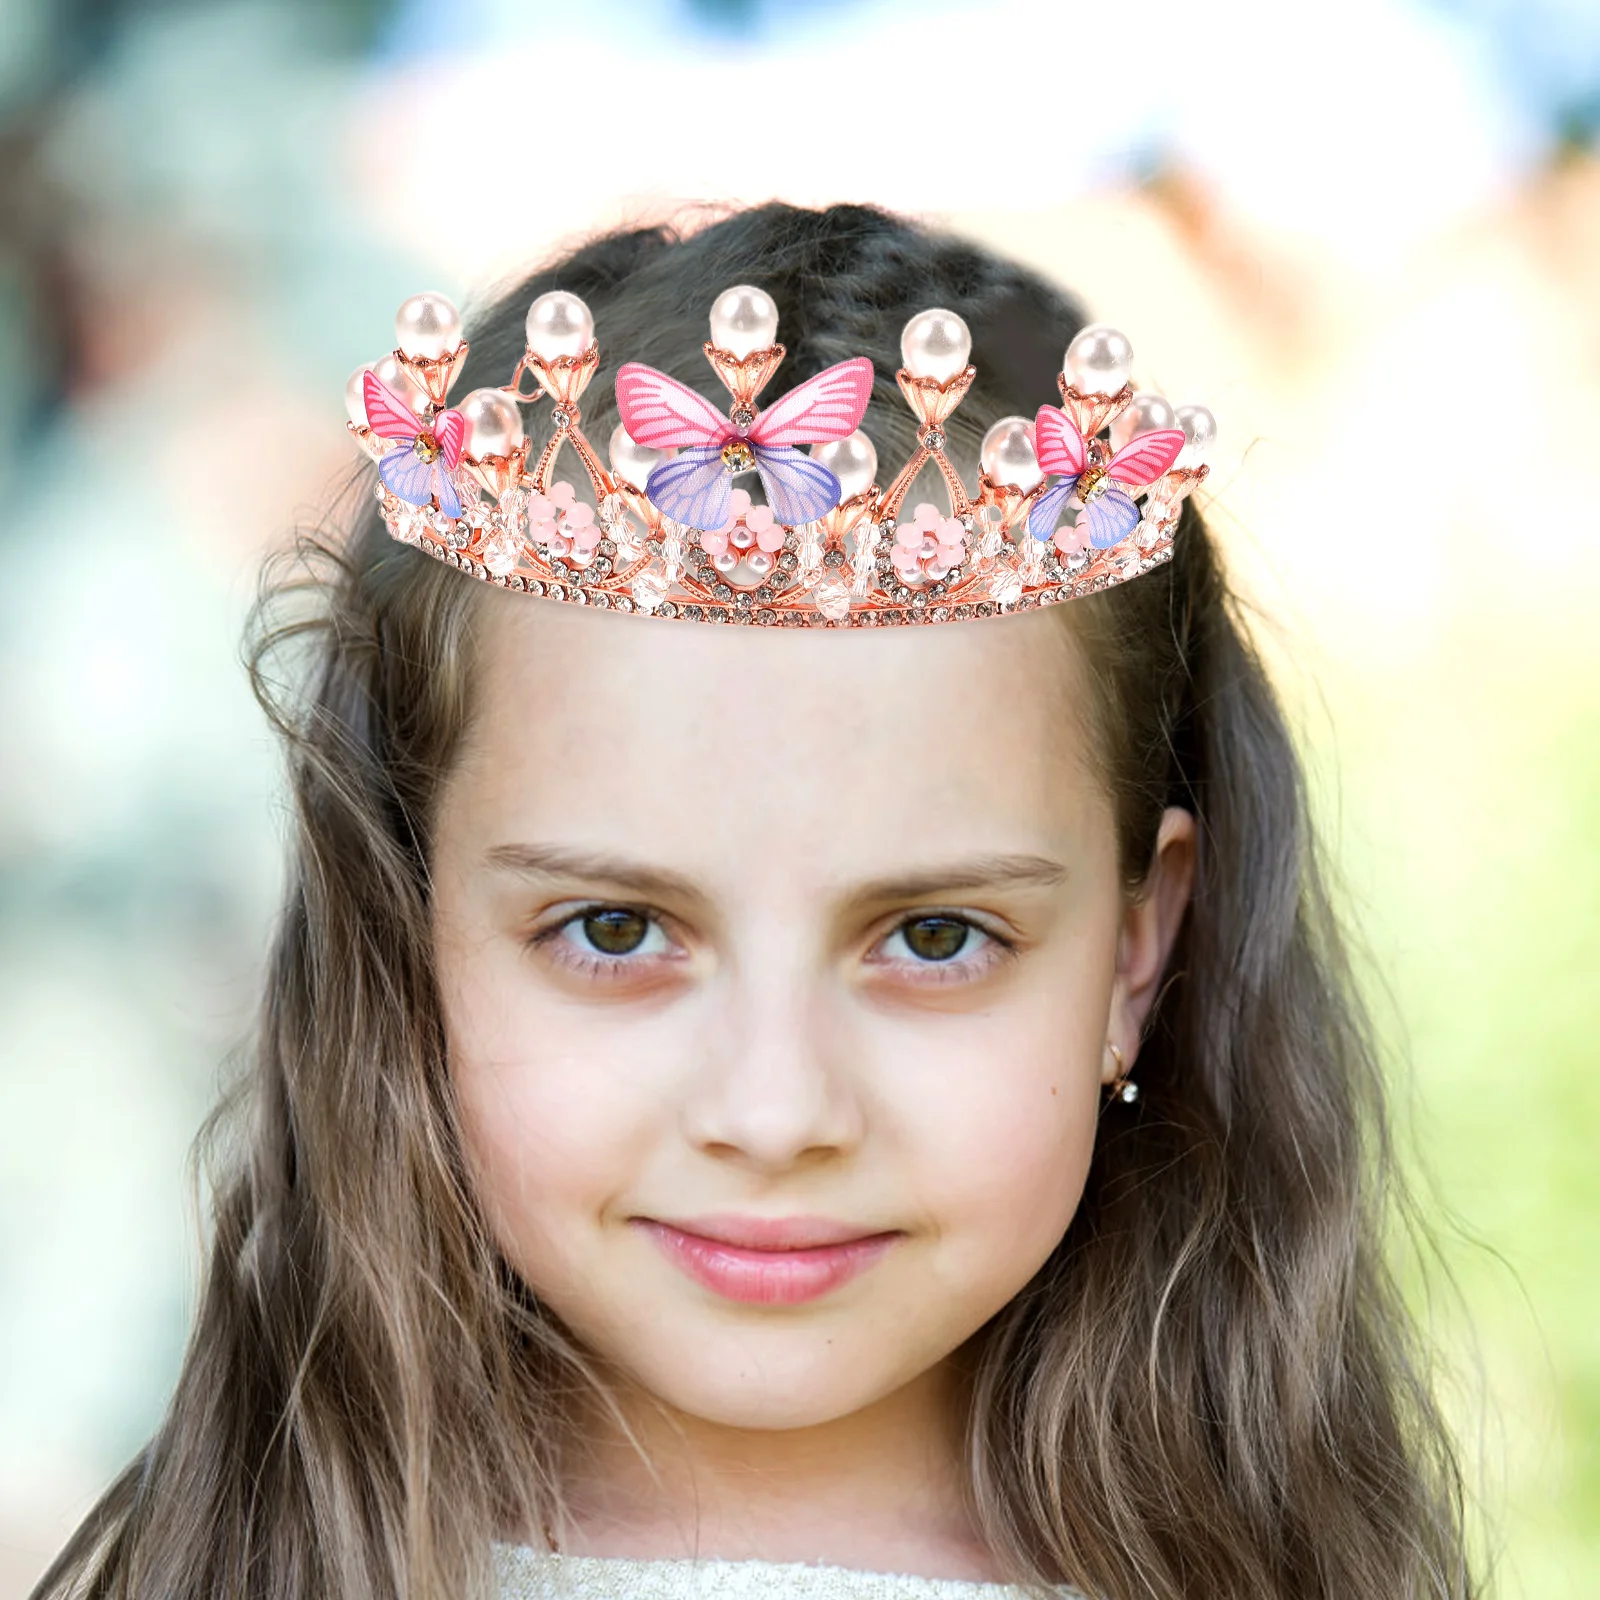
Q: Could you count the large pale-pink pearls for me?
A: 13